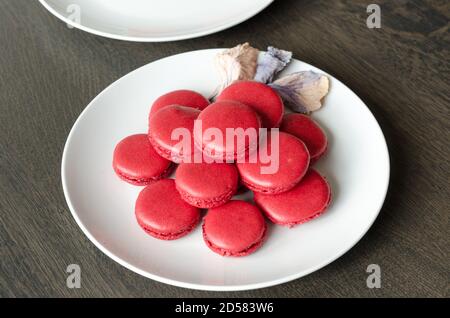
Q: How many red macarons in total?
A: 11